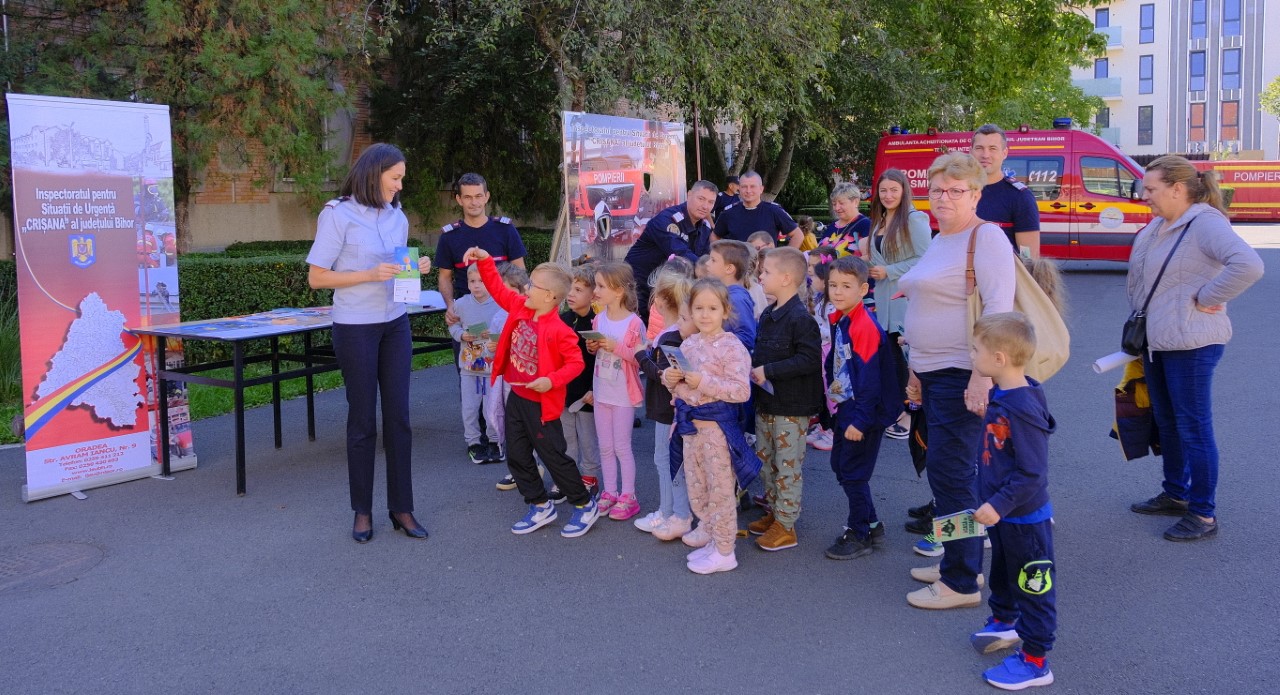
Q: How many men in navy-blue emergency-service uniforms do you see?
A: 5